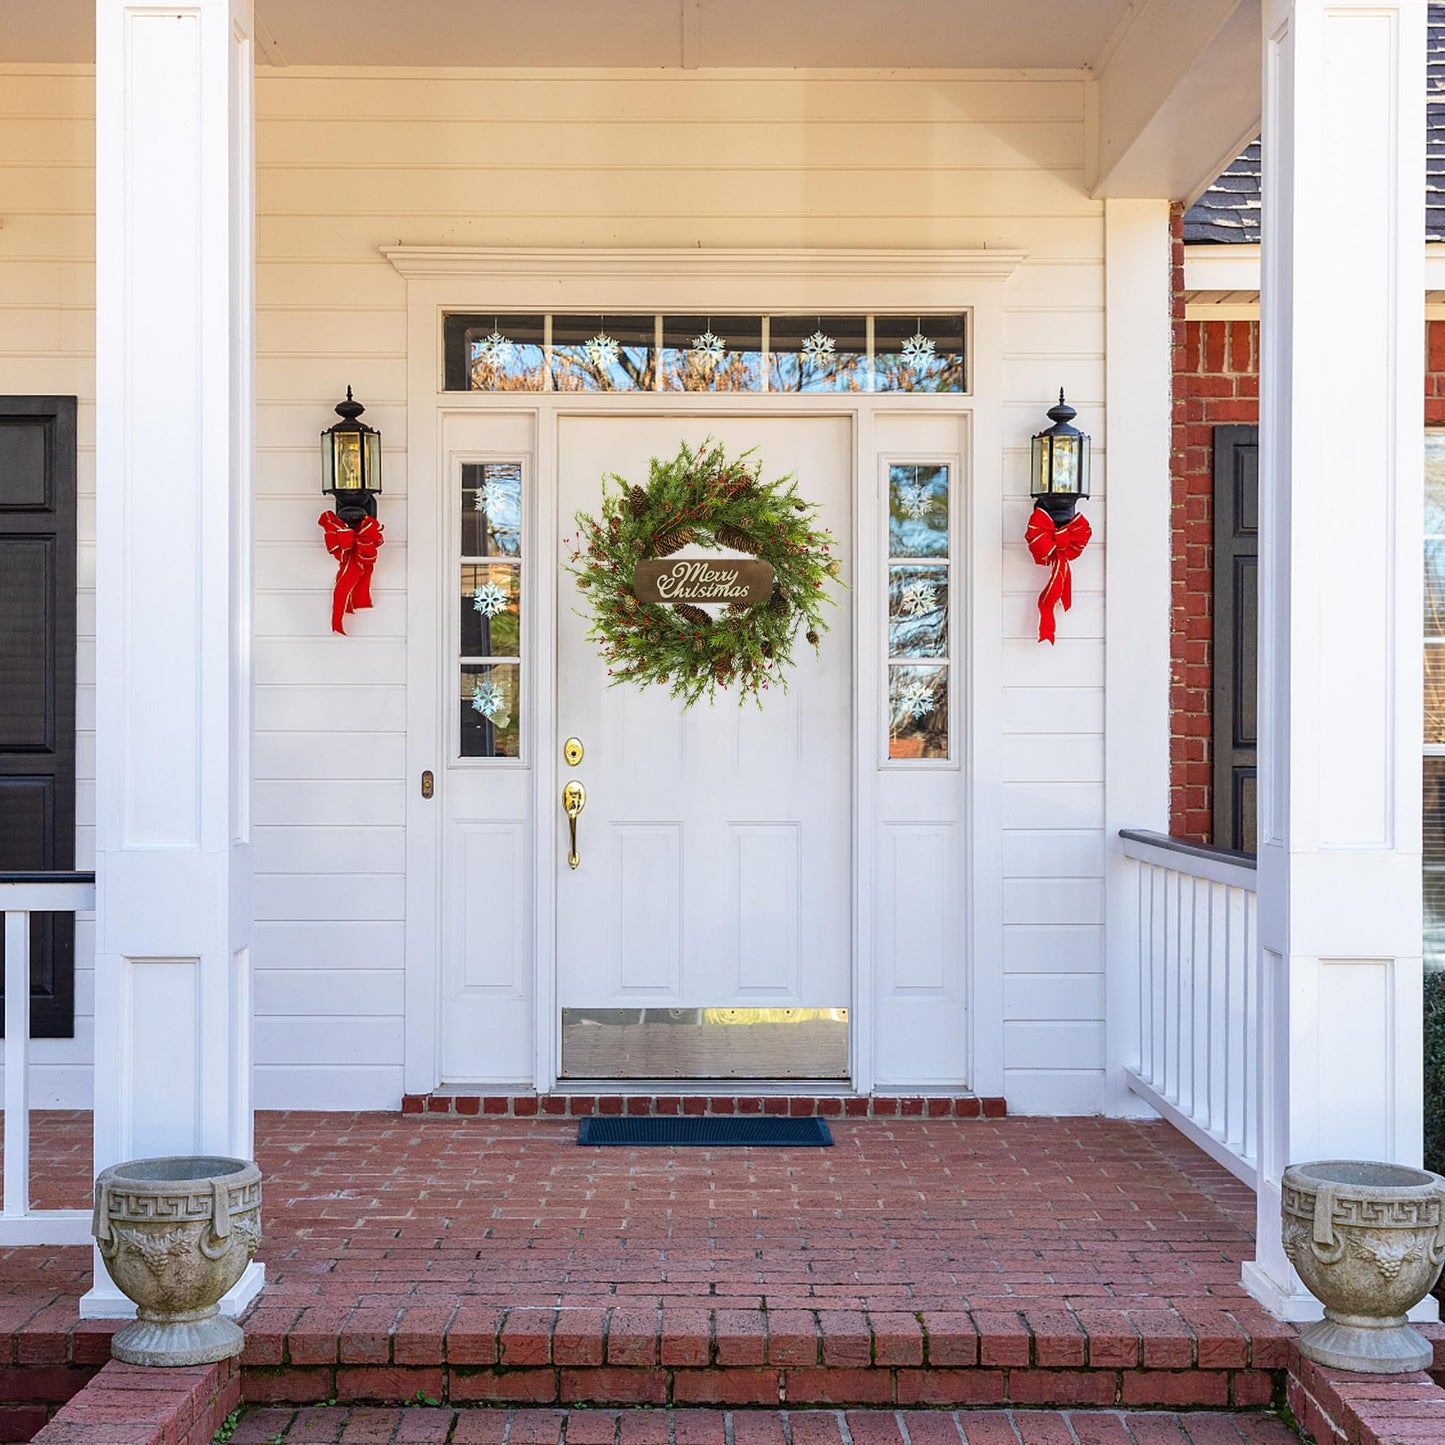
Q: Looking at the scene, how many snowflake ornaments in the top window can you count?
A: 5